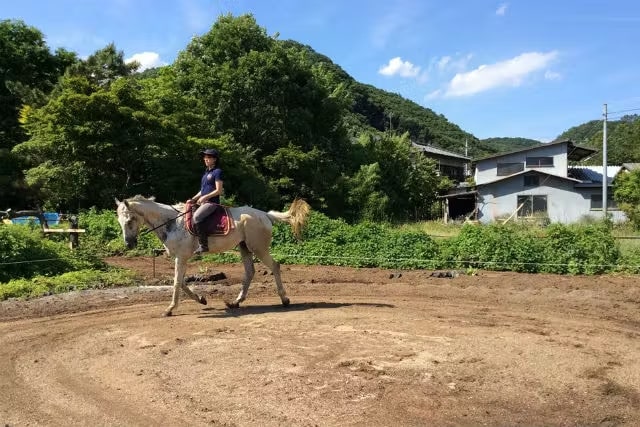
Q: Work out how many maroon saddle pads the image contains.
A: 1